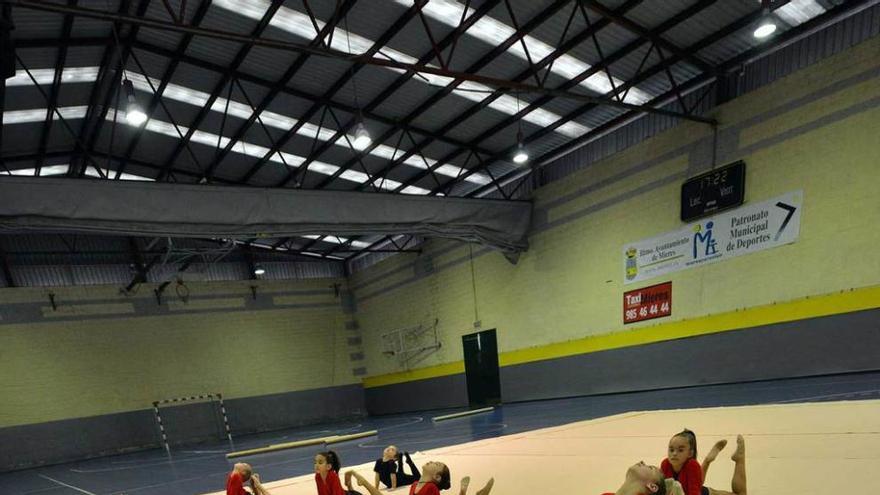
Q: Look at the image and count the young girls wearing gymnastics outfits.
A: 6